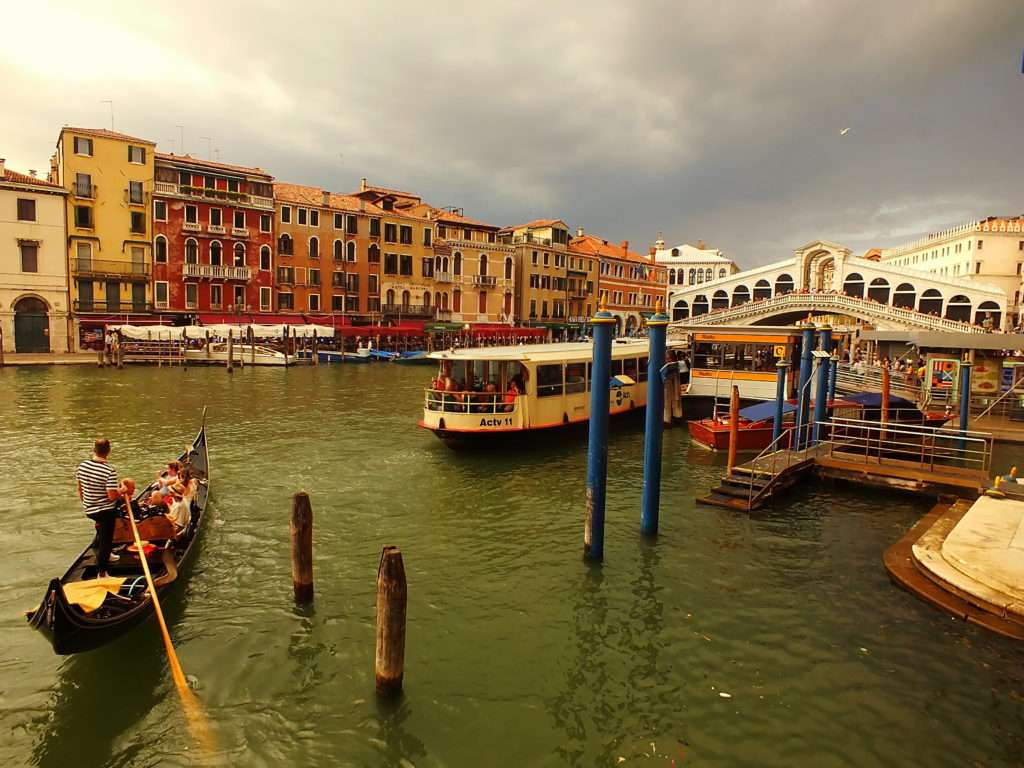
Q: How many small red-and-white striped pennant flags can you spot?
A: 0